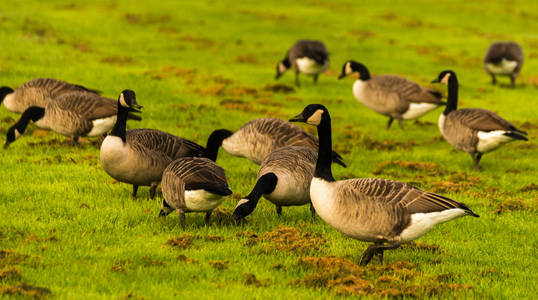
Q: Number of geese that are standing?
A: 11